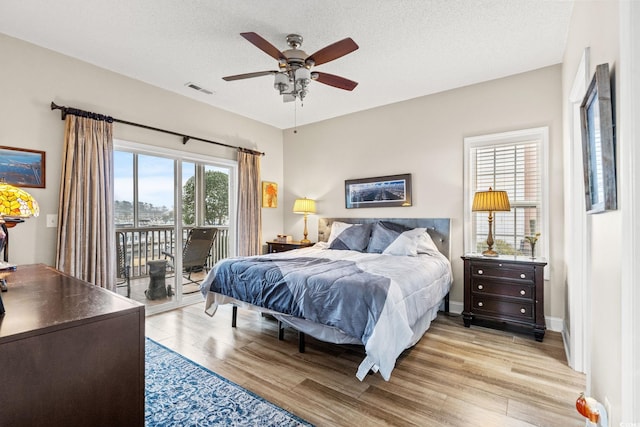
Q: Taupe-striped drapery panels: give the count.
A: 2